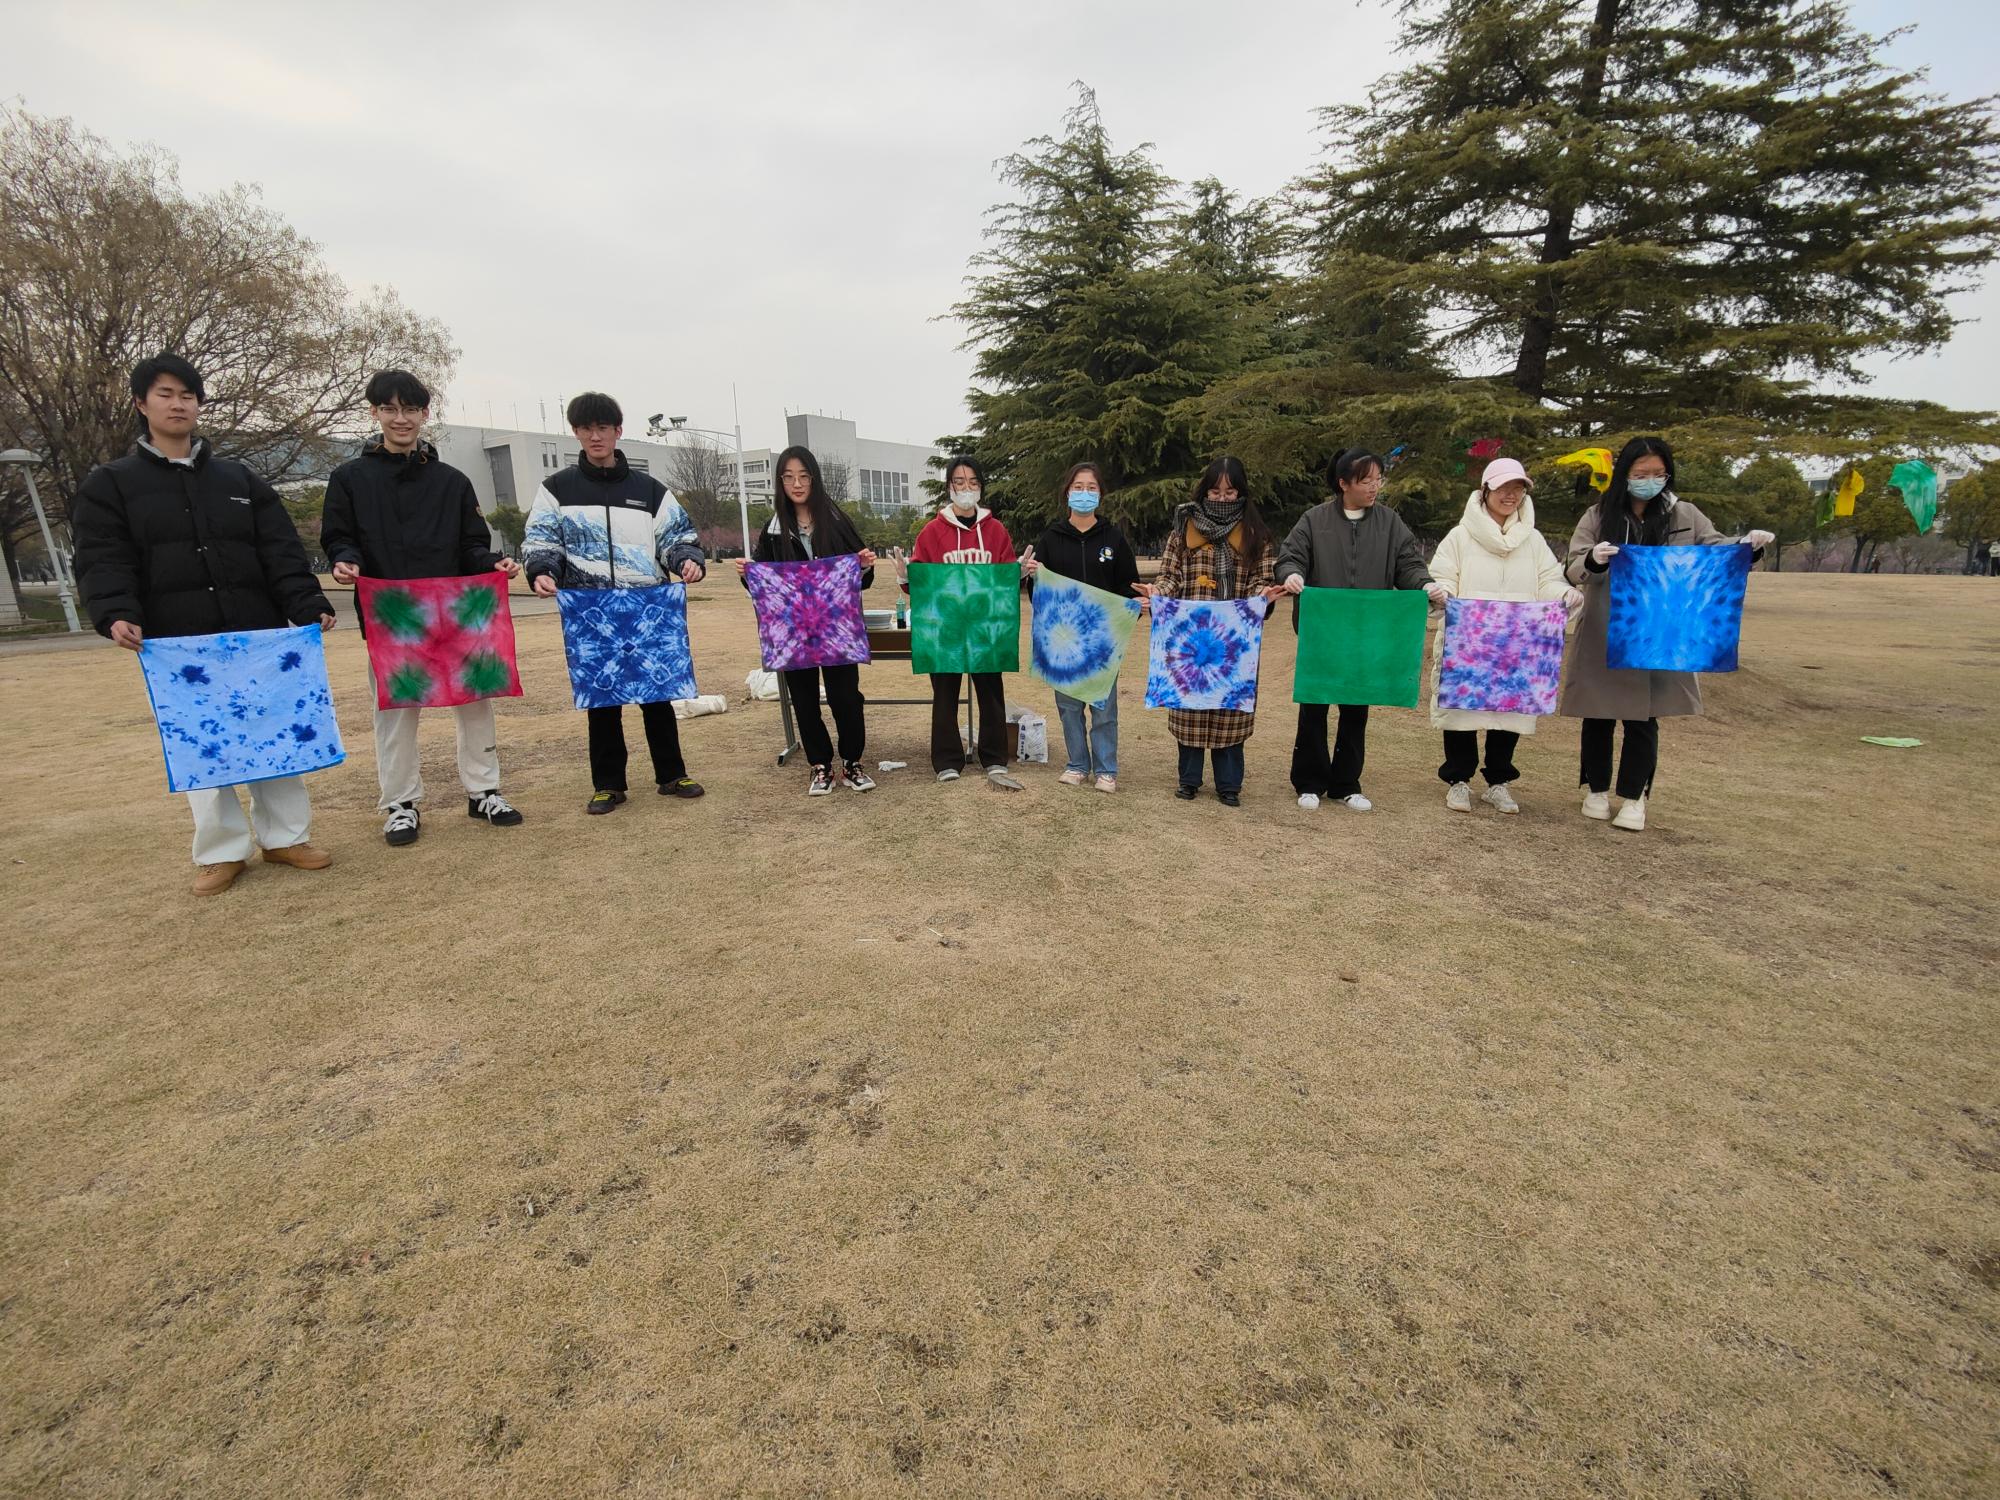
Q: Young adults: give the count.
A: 10